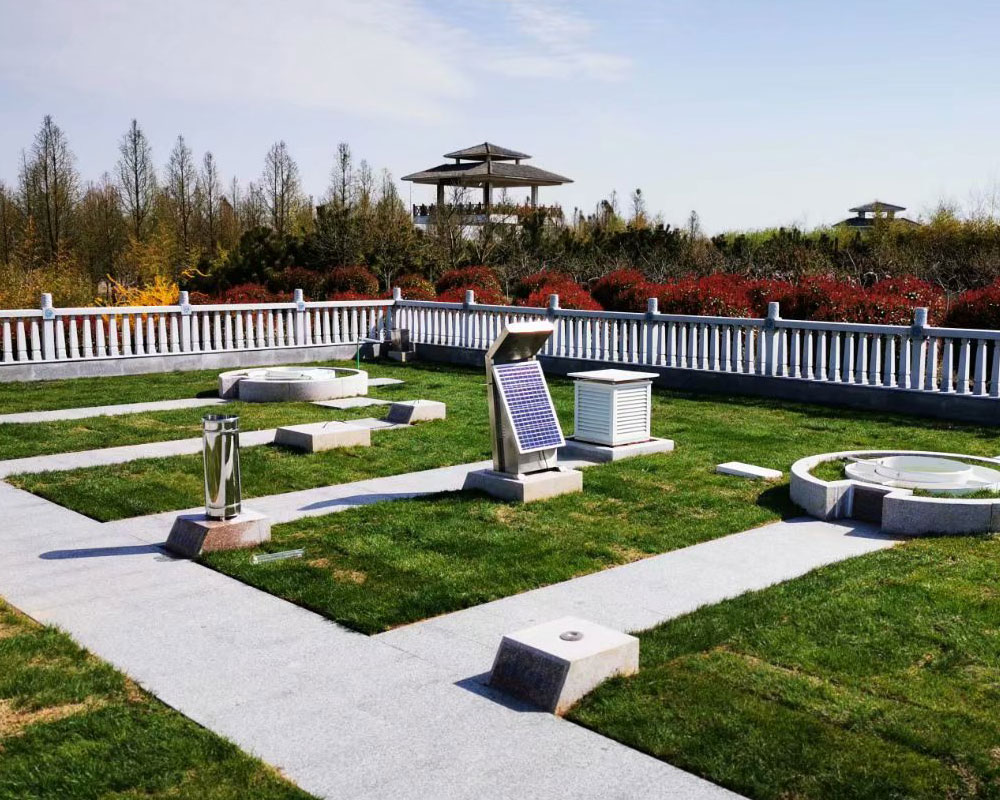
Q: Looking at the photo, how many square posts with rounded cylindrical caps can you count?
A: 9